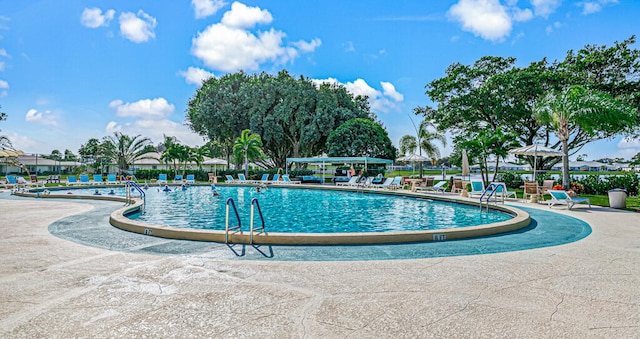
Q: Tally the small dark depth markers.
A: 2